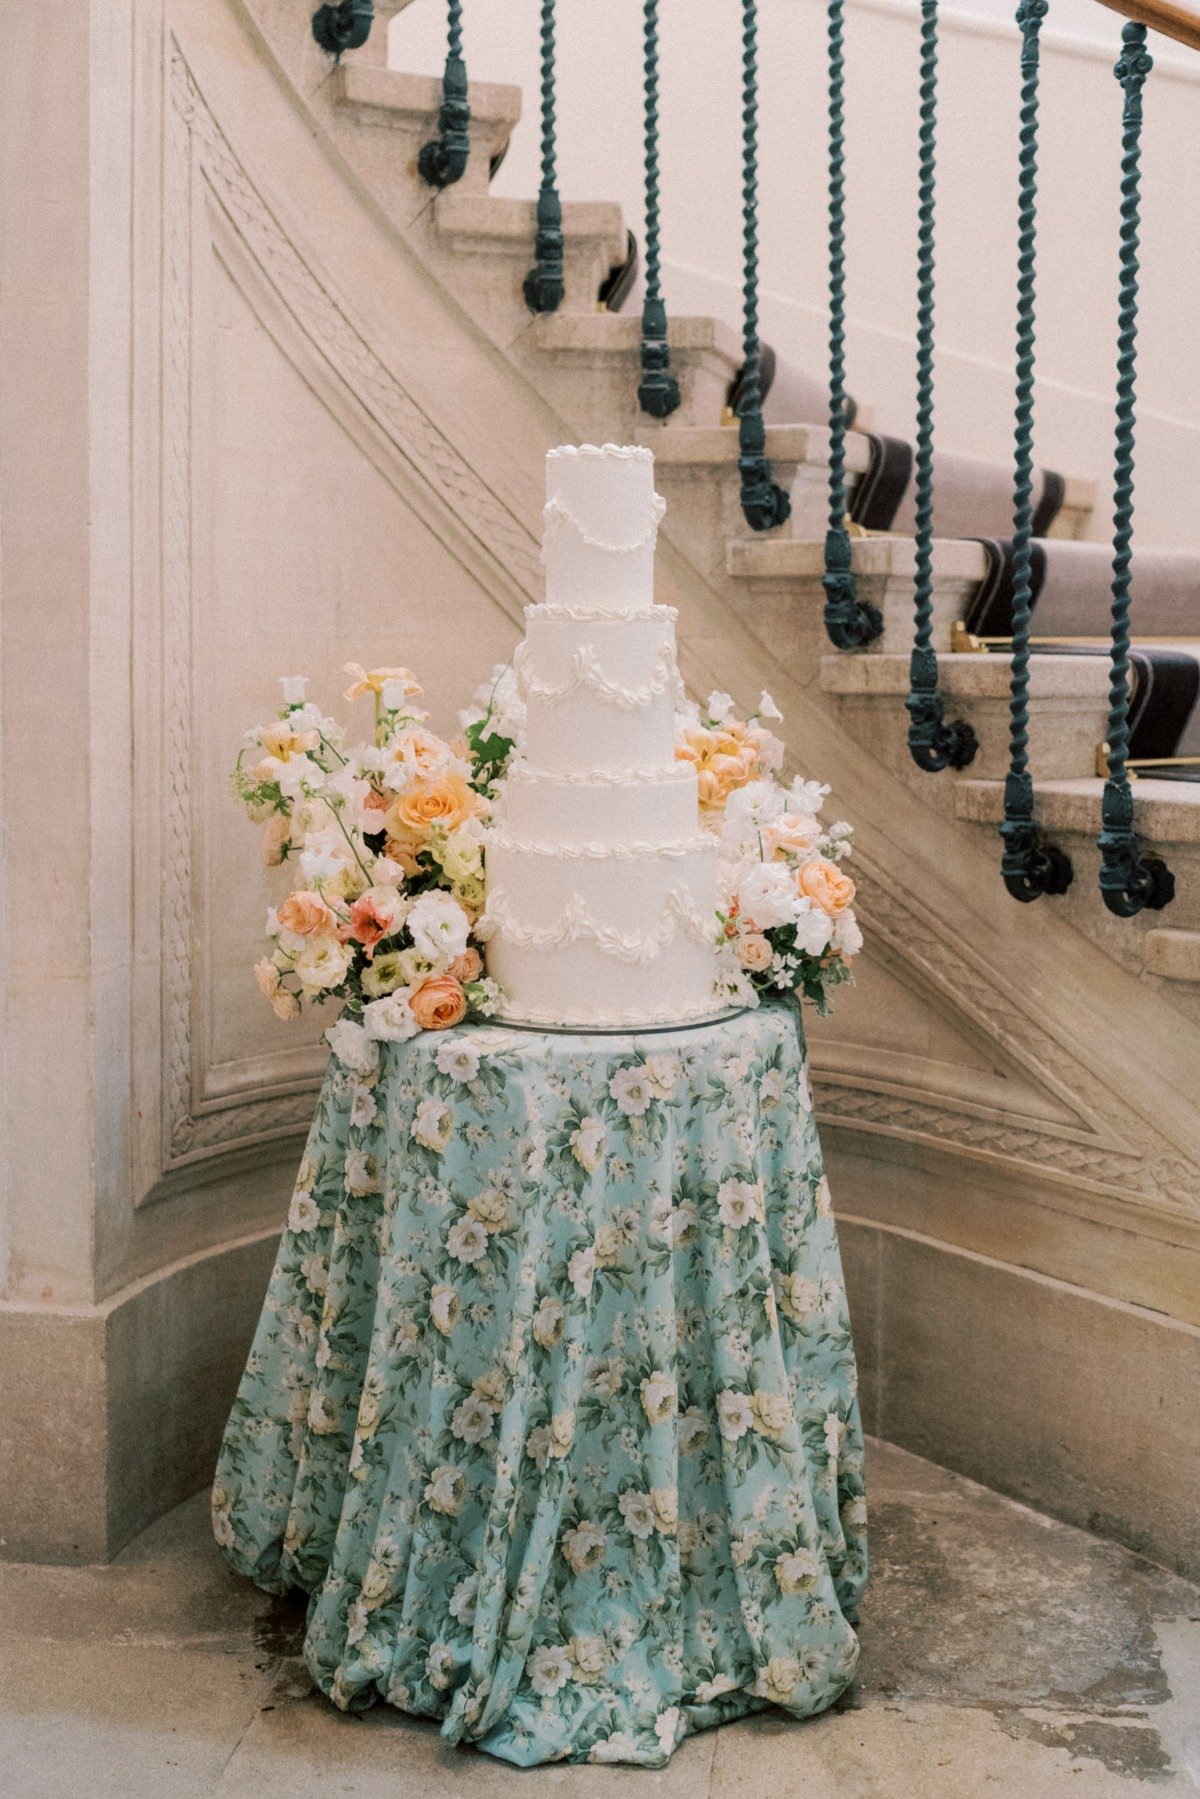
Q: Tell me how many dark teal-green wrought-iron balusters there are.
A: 9